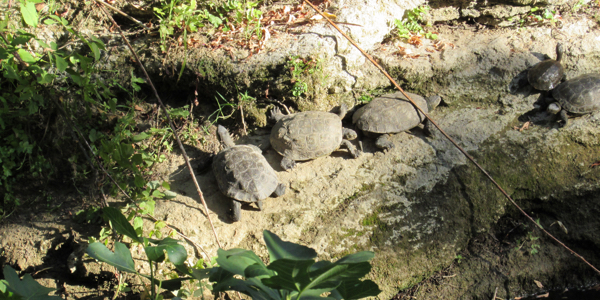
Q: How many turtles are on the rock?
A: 5